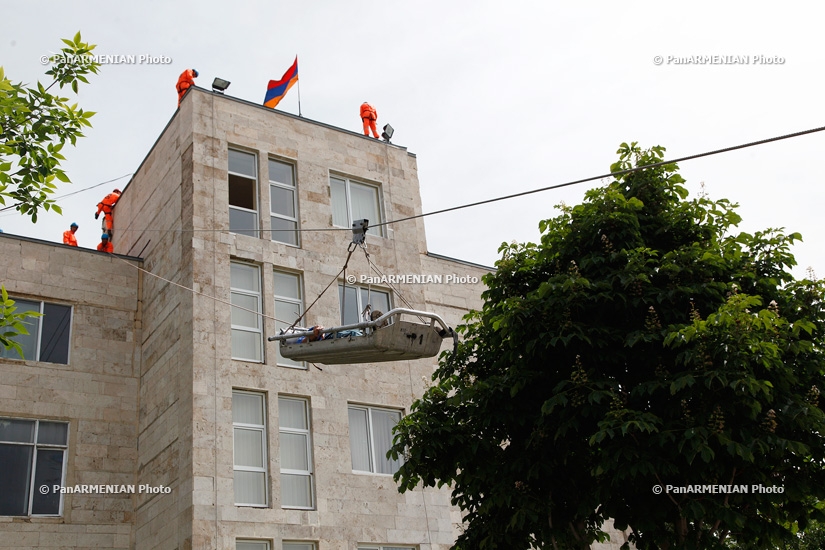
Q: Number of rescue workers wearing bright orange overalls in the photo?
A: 5